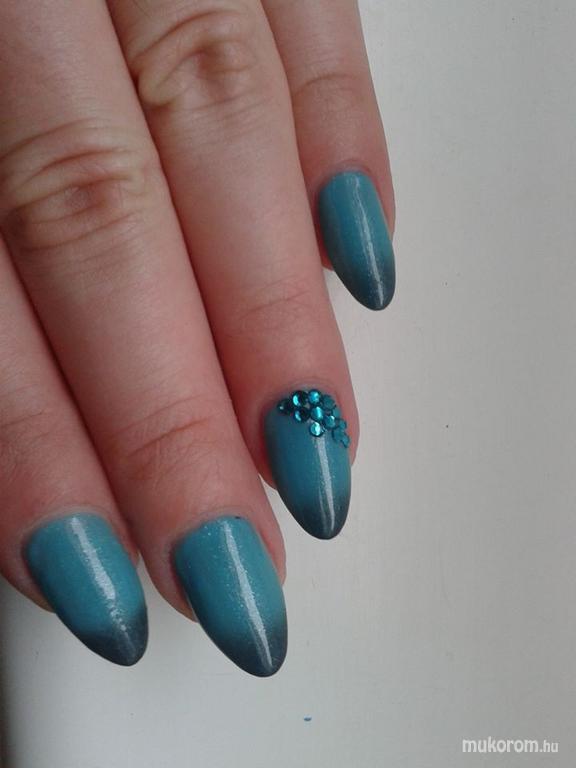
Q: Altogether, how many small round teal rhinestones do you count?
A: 12